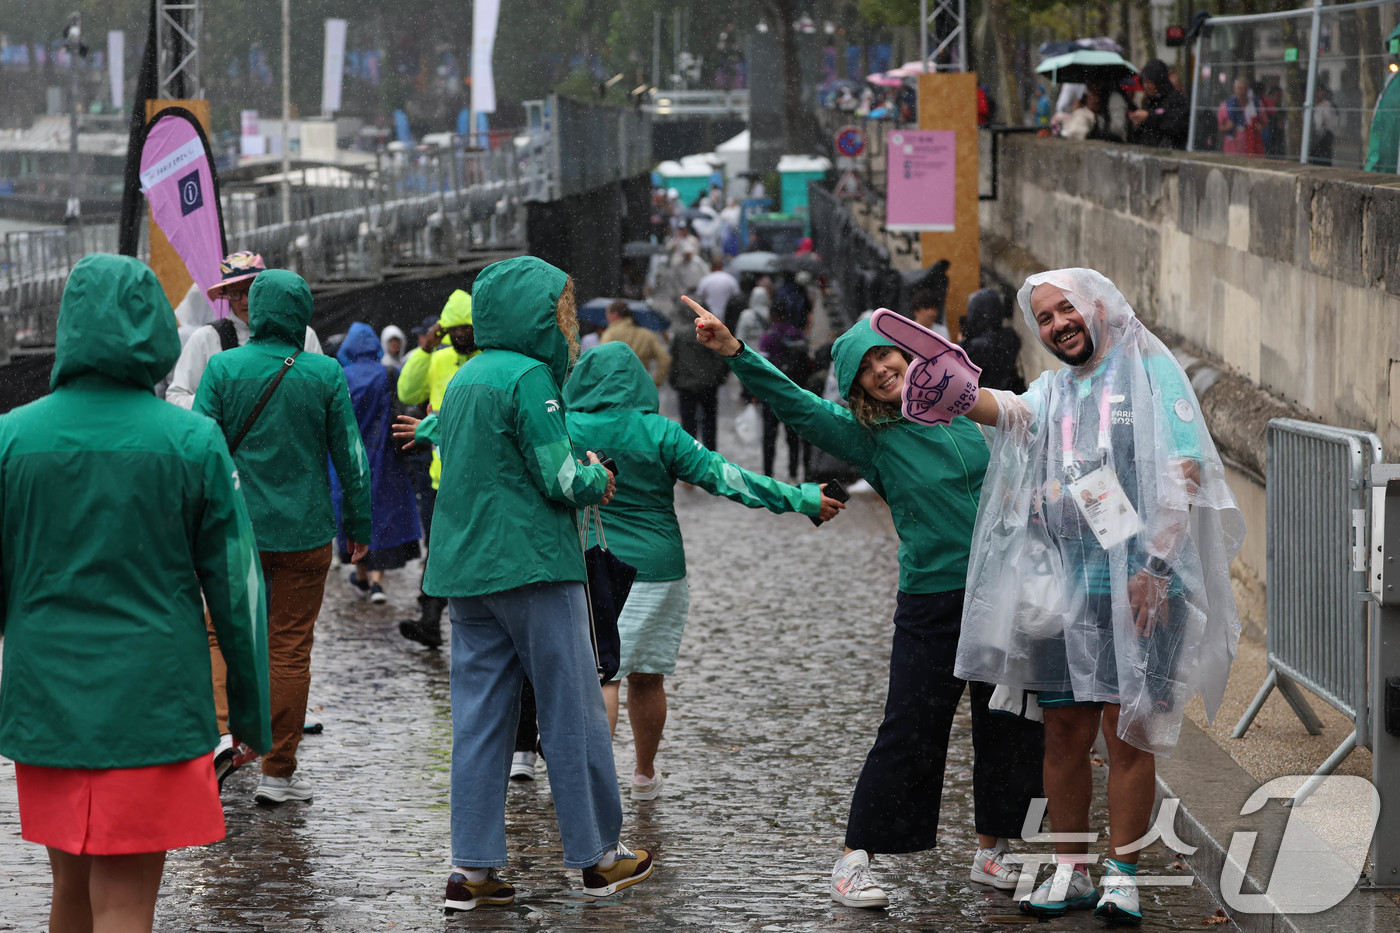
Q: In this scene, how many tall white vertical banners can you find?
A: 3